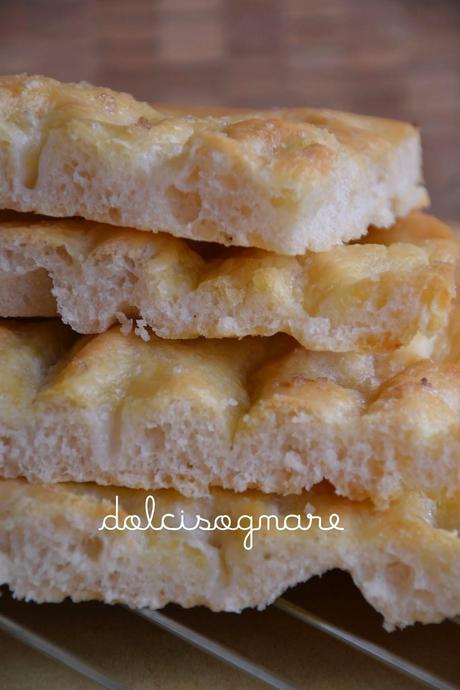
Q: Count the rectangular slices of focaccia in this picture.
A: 4